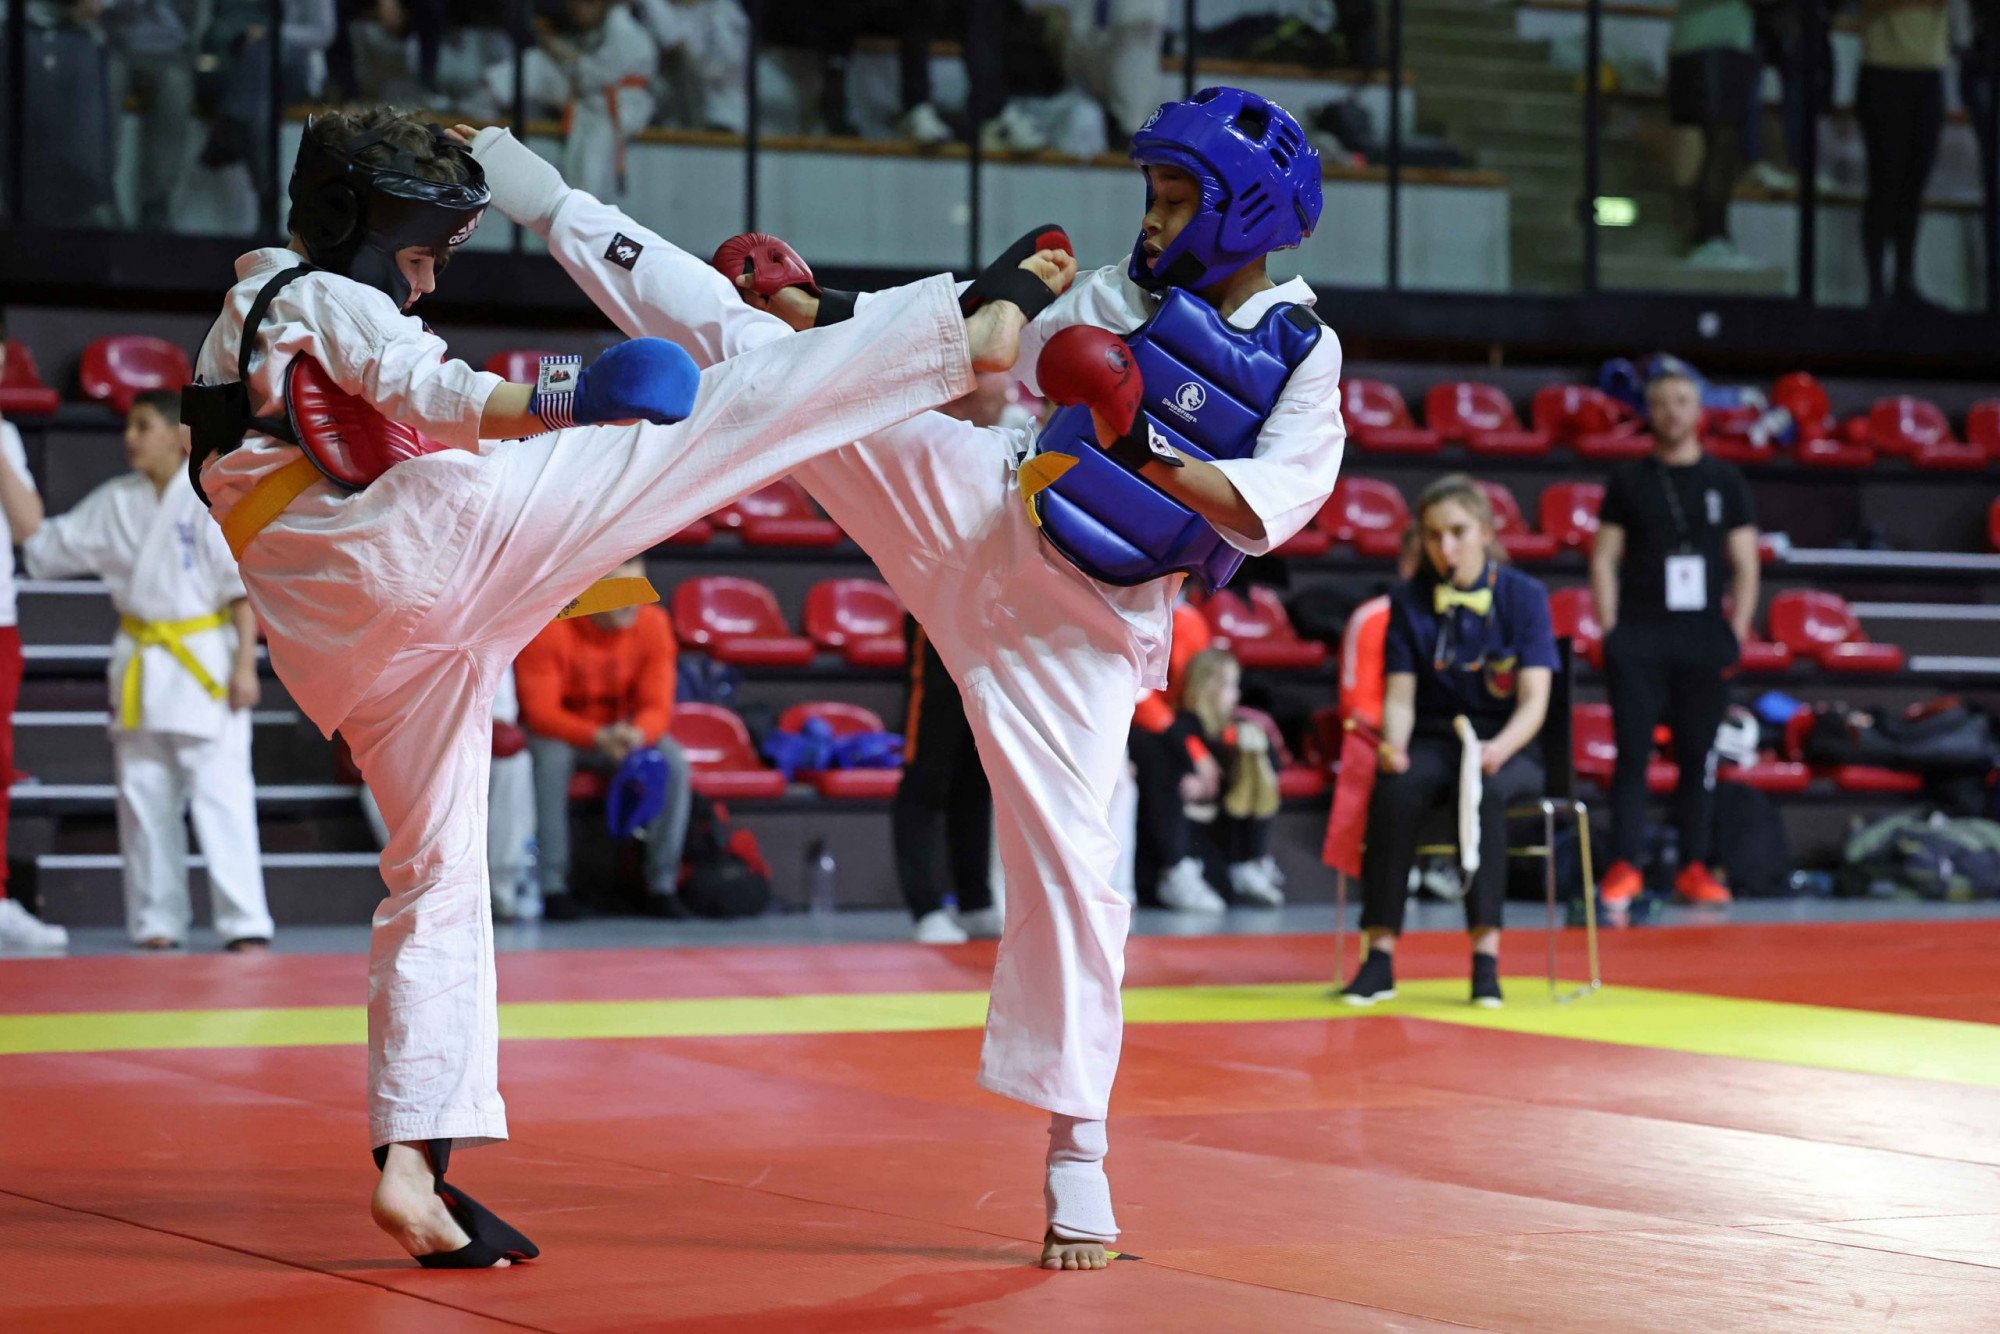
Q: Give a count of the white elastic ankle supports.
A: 2